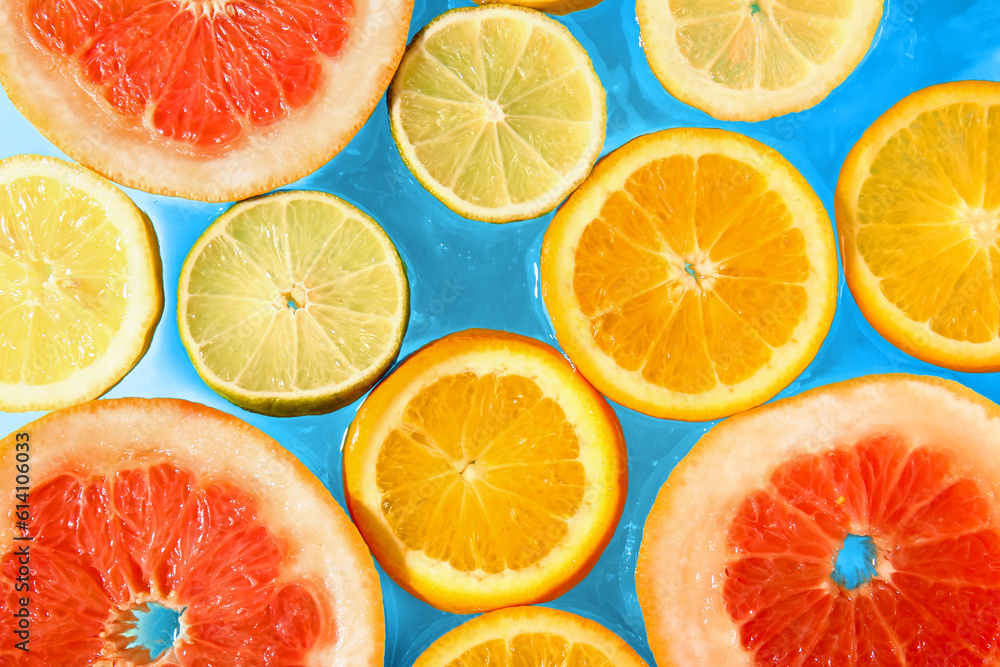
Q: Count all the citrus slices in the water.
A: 12